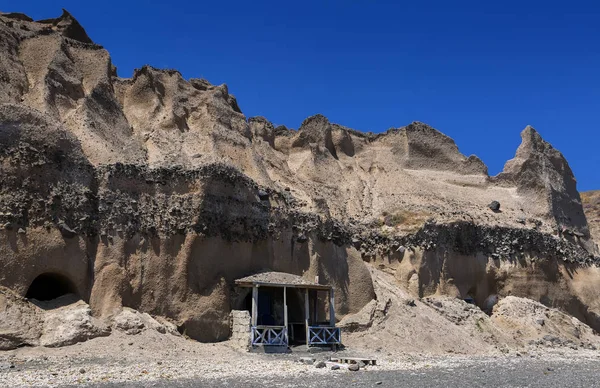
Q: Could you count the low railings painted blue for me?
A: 2